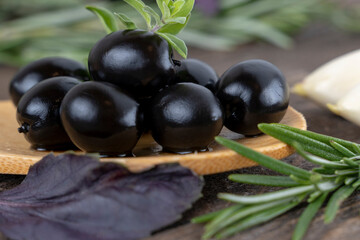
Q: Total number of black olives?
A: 7